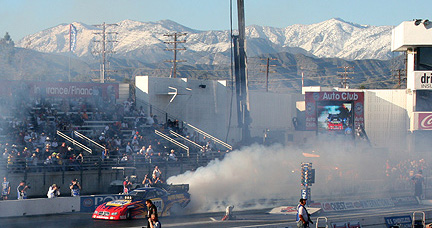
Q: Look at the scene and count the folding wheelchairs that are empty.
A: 0